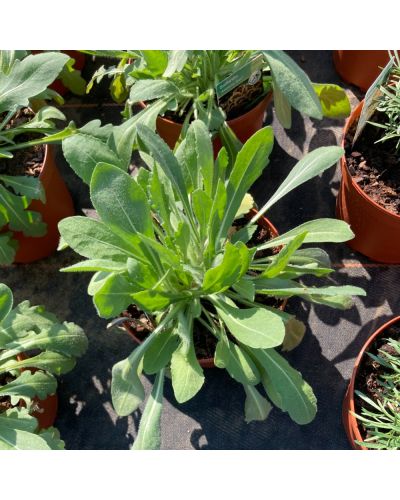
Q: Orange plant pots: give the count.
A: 8